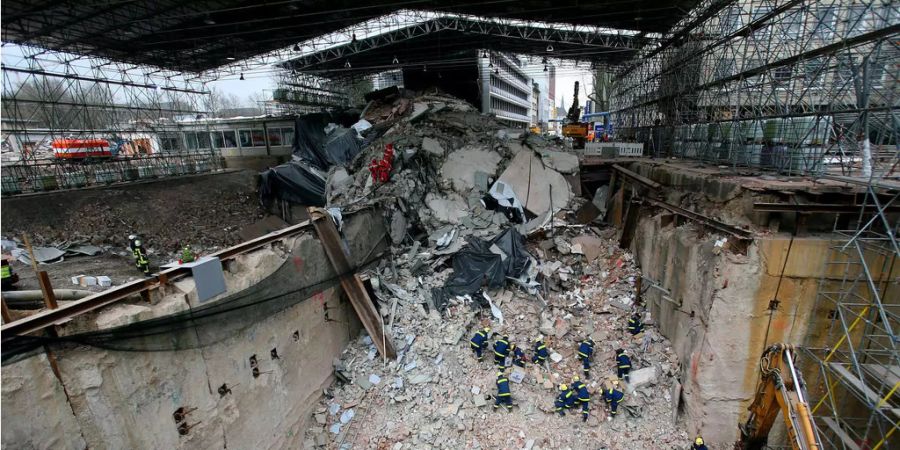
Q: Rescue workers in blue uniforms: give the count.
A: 12